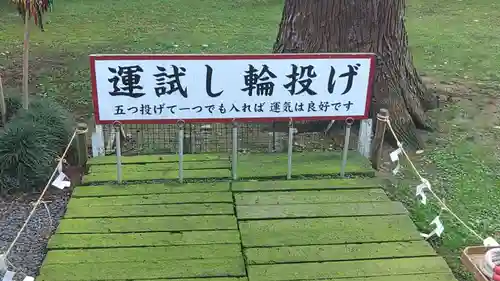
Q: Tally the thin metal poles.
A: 5